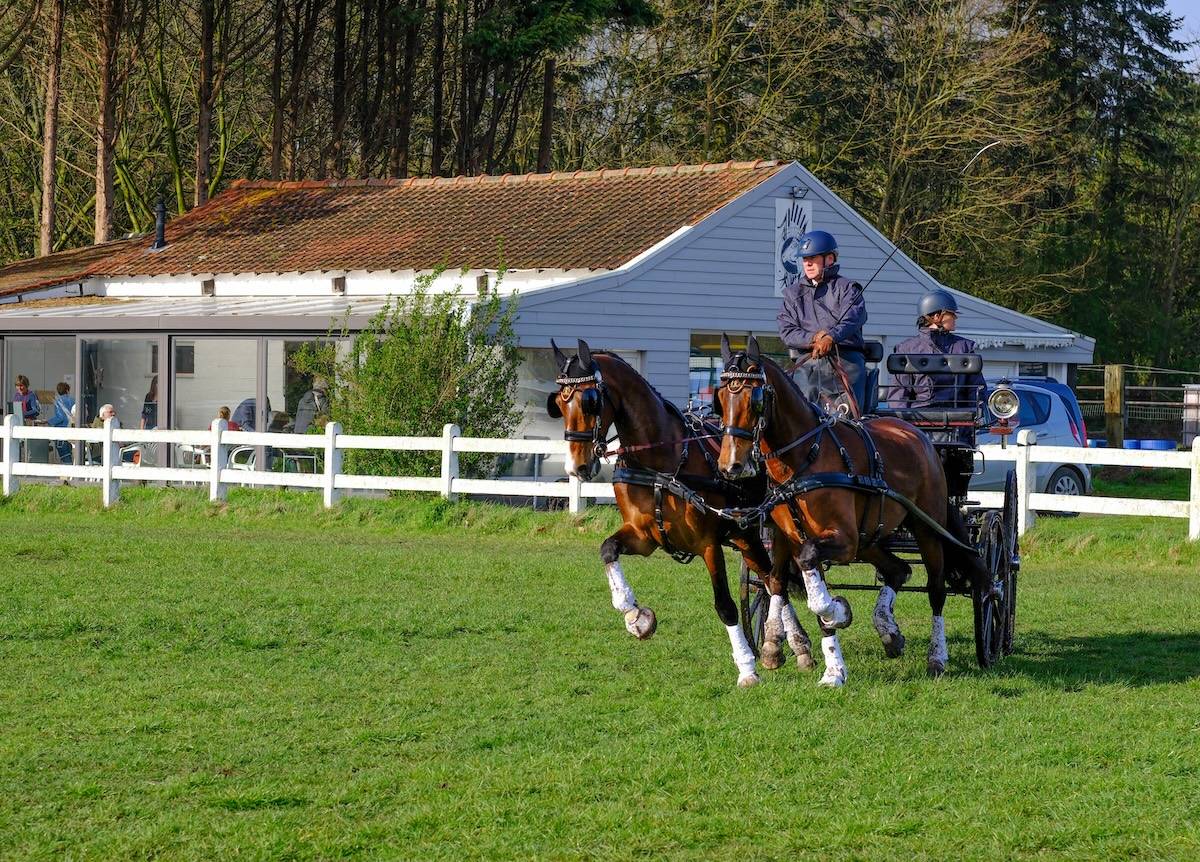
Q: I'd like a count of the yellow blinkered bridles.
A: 0